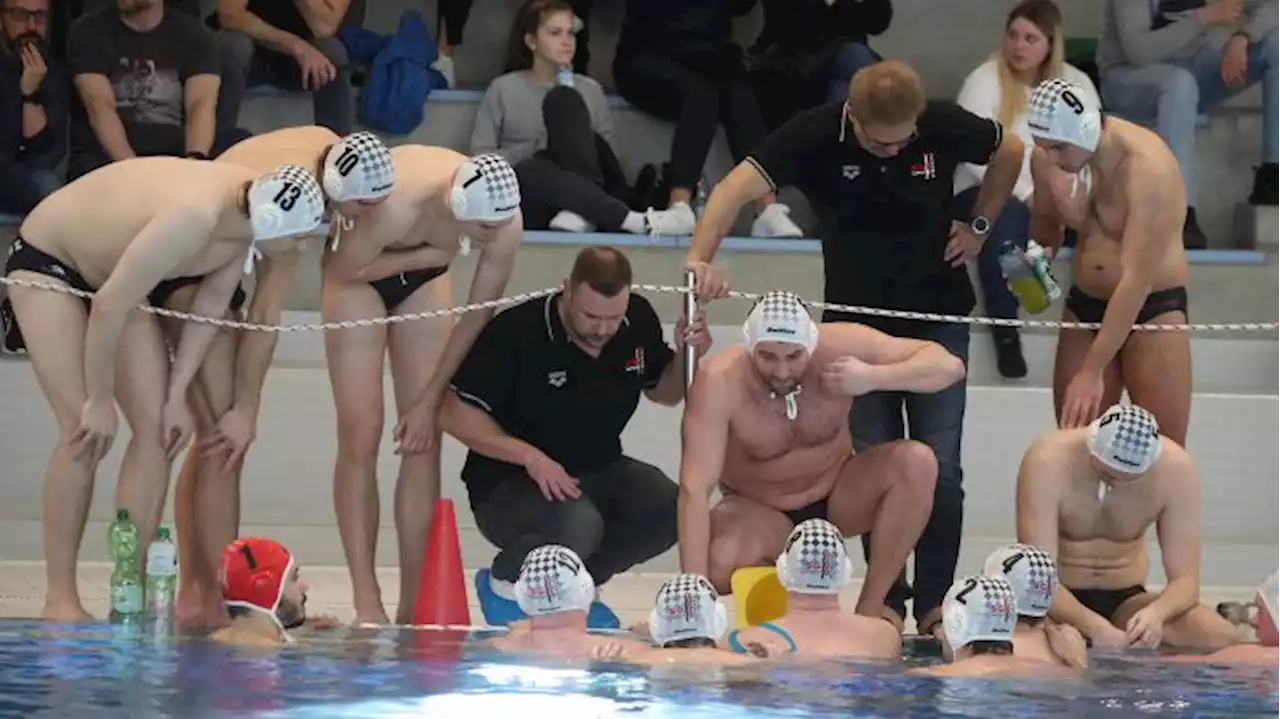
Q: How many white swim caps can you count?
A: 12